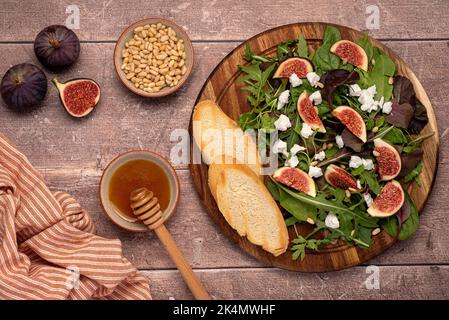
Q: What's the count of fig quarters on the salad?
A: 8